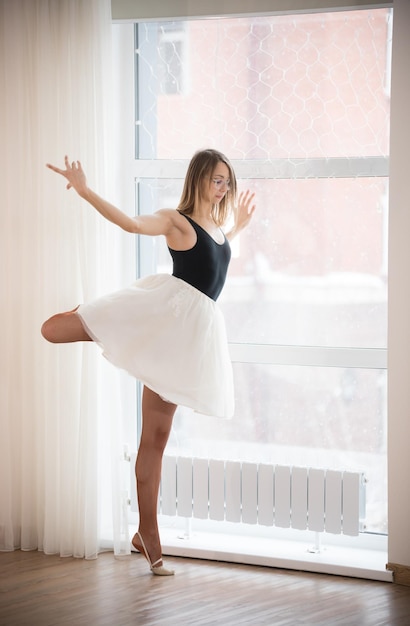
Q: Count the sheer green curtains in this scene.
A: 0